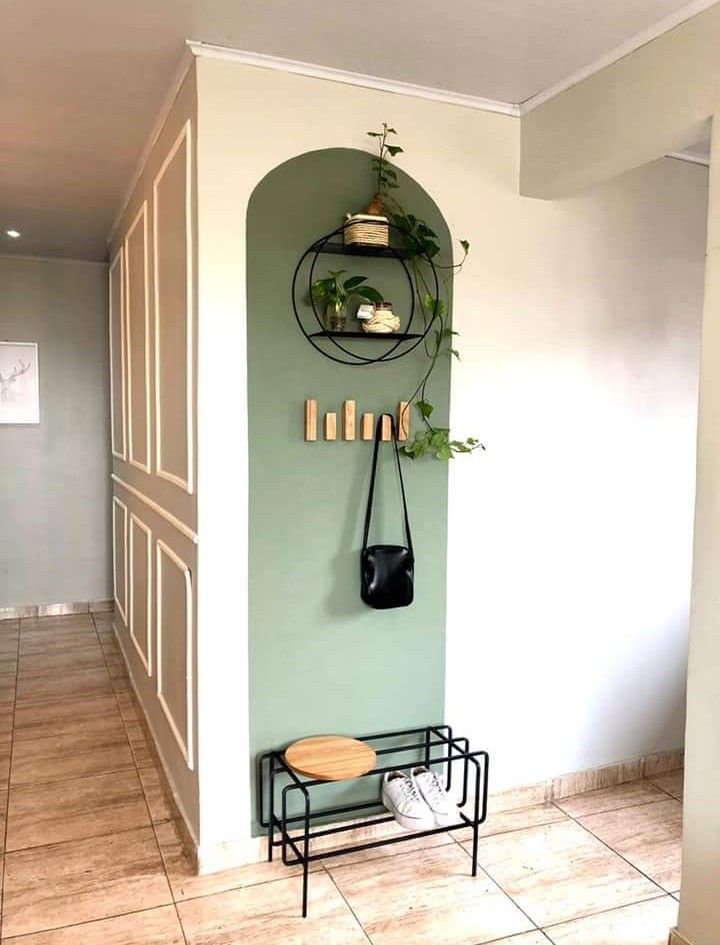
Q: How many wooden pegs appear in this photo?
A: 6